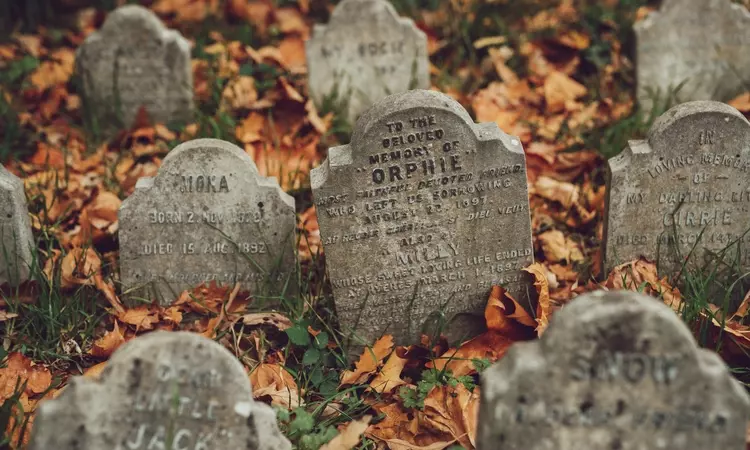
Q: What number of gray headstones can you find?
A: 9